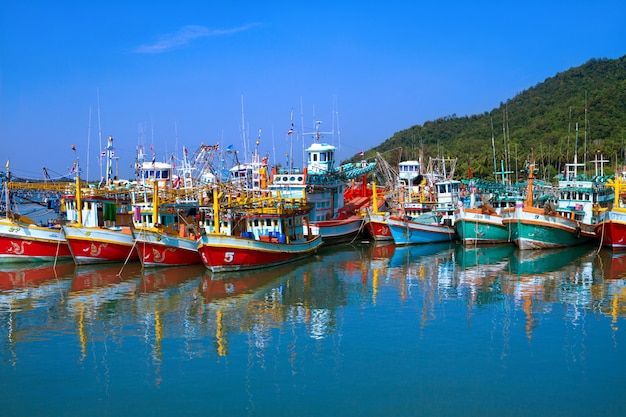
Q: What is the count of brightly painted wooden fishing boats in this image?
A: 10